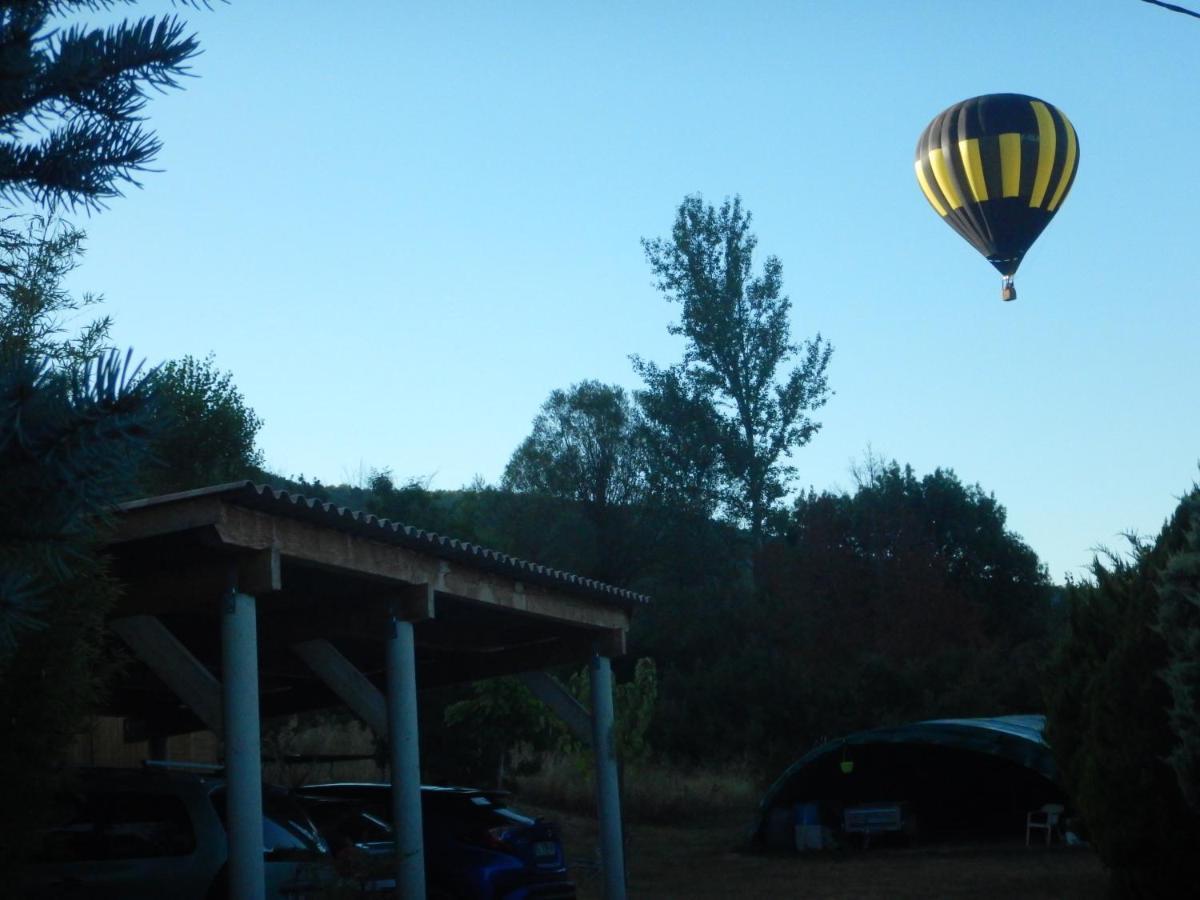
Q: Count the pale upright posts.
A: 3